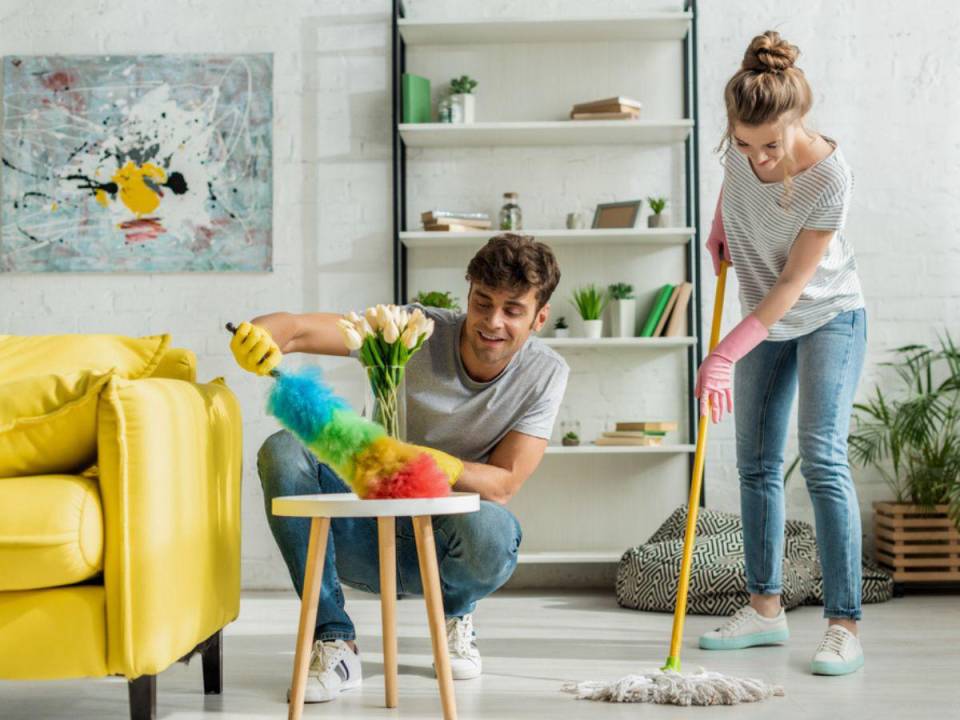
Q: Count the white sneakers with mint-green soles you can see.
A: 2